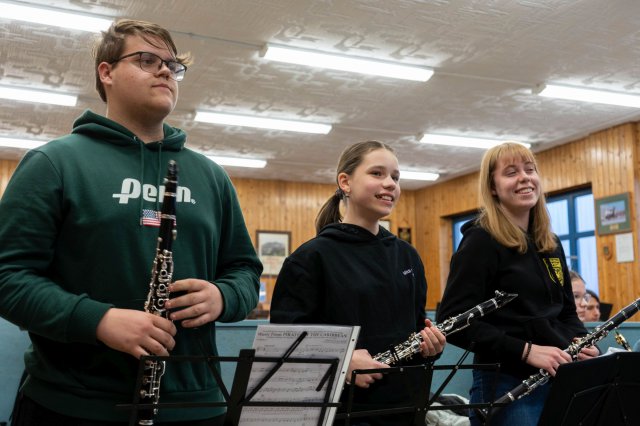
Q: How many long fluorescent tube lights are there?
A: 9